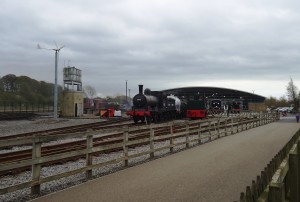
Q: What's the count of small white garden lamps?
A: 0